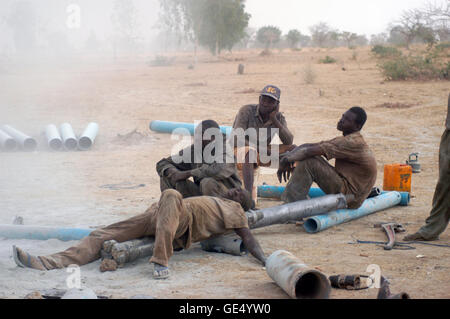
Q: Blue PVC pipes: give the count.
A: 4